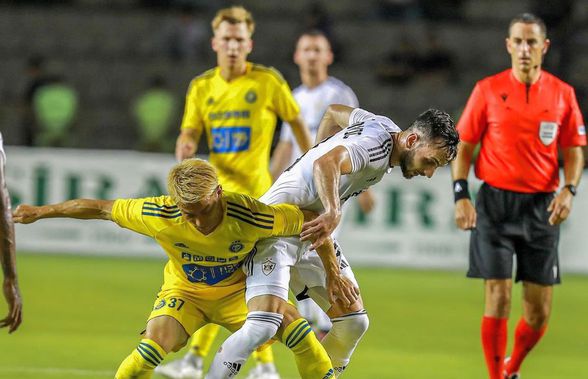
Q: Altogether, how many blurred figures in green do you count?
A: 2